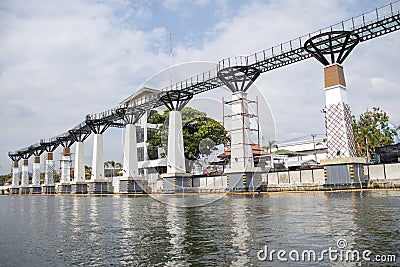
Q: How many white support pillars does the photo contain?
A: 11